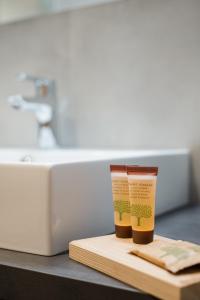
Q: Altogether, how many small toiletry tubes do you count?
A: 2